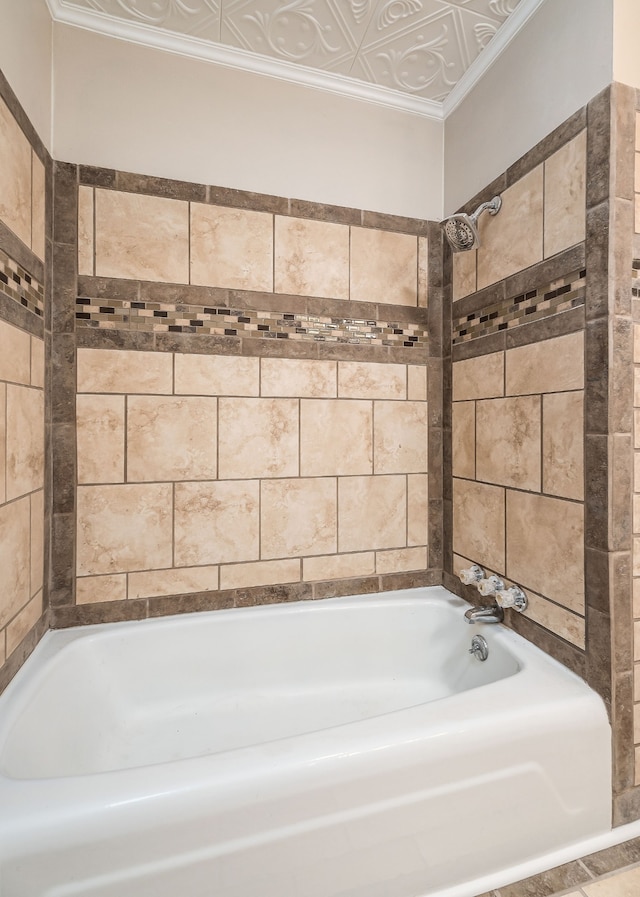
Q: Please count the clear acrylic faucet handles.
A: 3